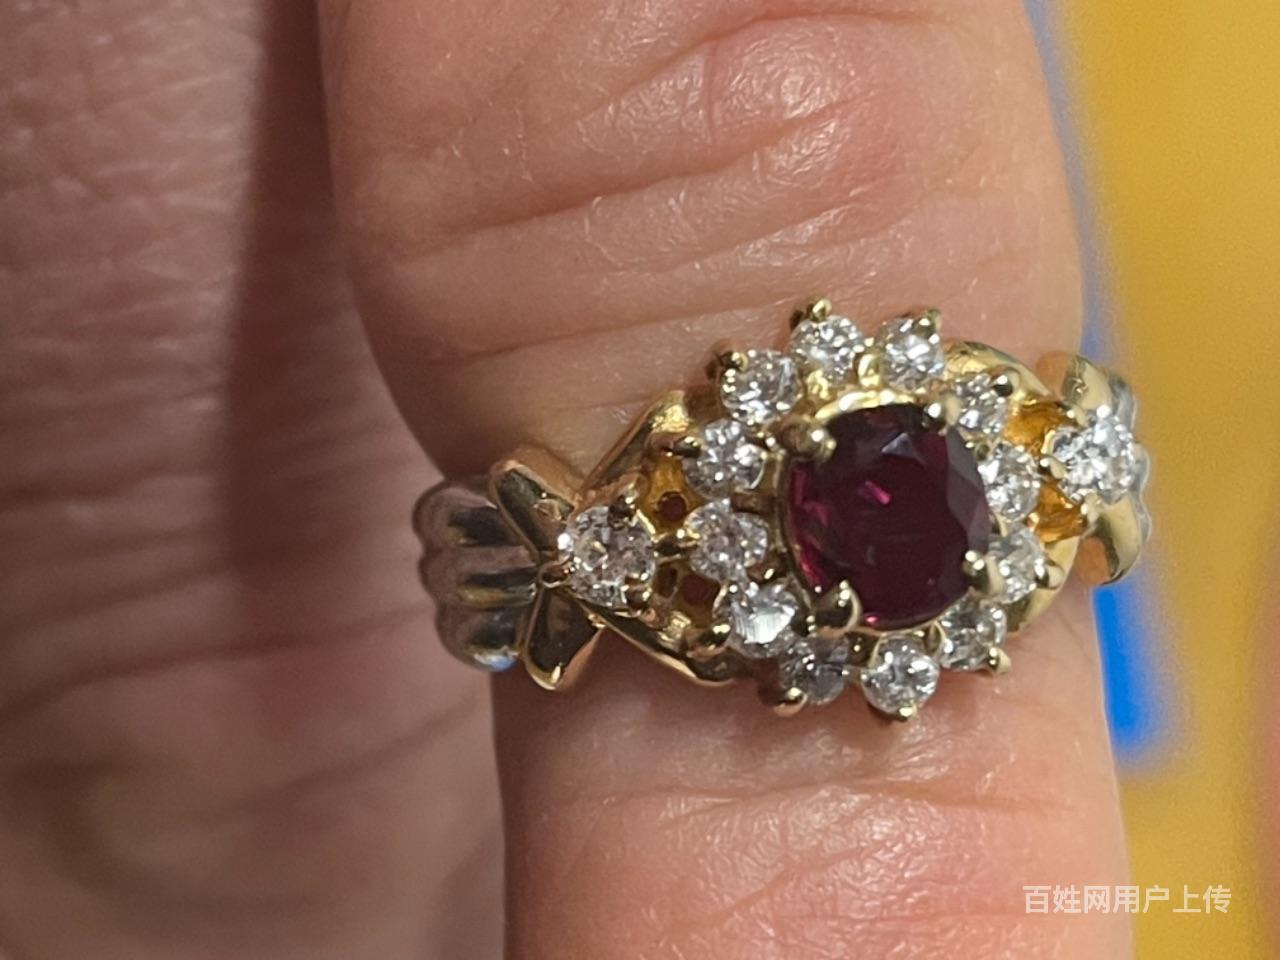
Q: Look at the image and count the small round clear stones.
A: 14